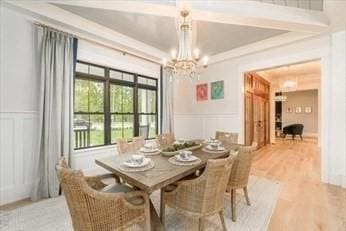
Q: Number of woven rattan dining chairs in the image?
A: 6